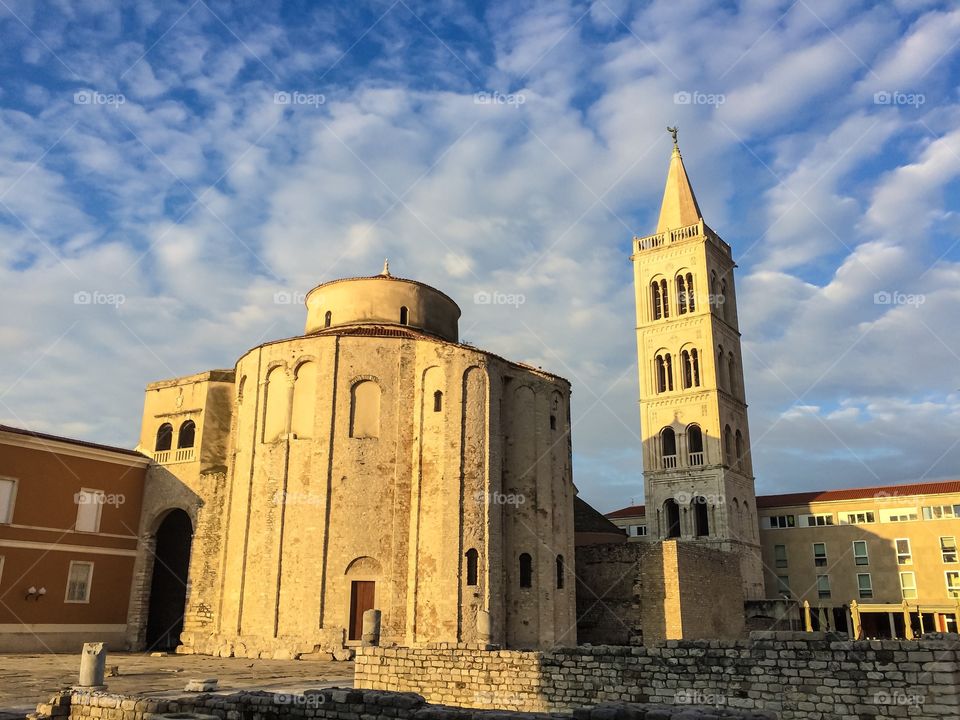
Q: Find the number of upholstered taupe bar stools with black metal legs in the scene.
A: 0